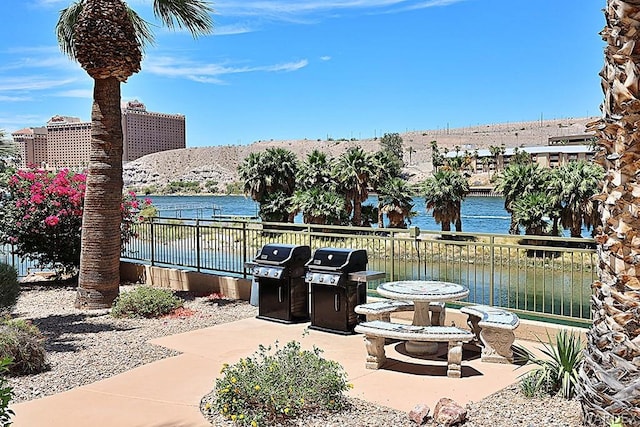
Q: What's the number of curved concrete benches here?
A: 3